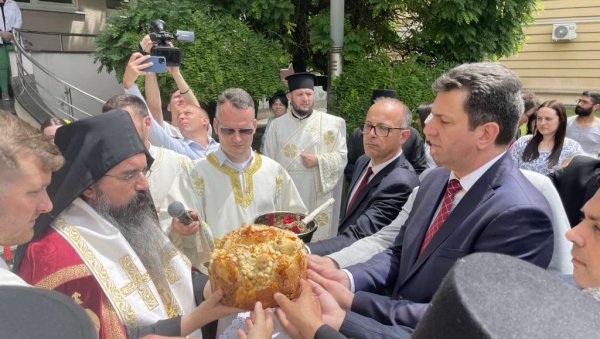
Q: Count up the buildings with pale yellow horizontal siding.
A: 1